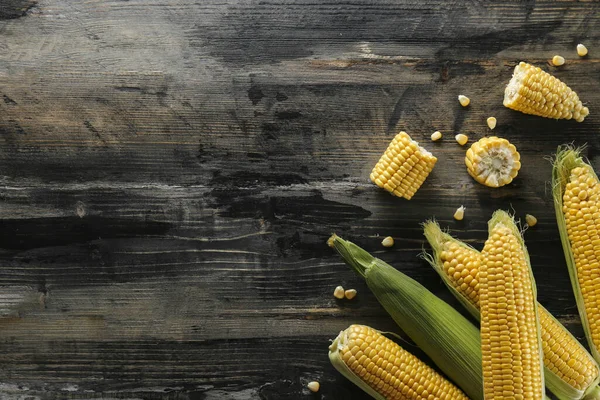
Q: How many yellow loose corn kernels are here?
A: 12